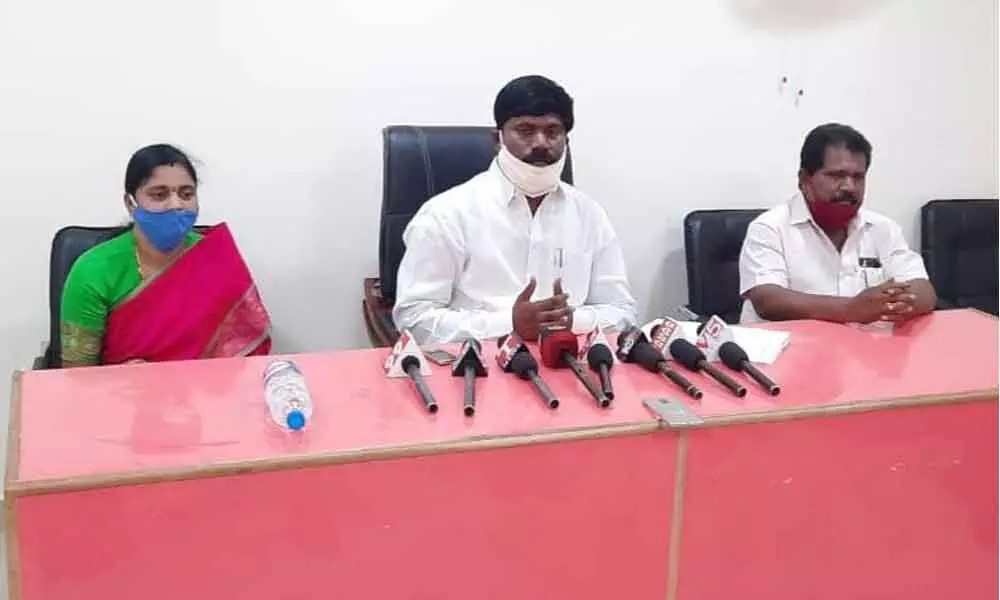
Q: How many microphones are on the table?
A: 8